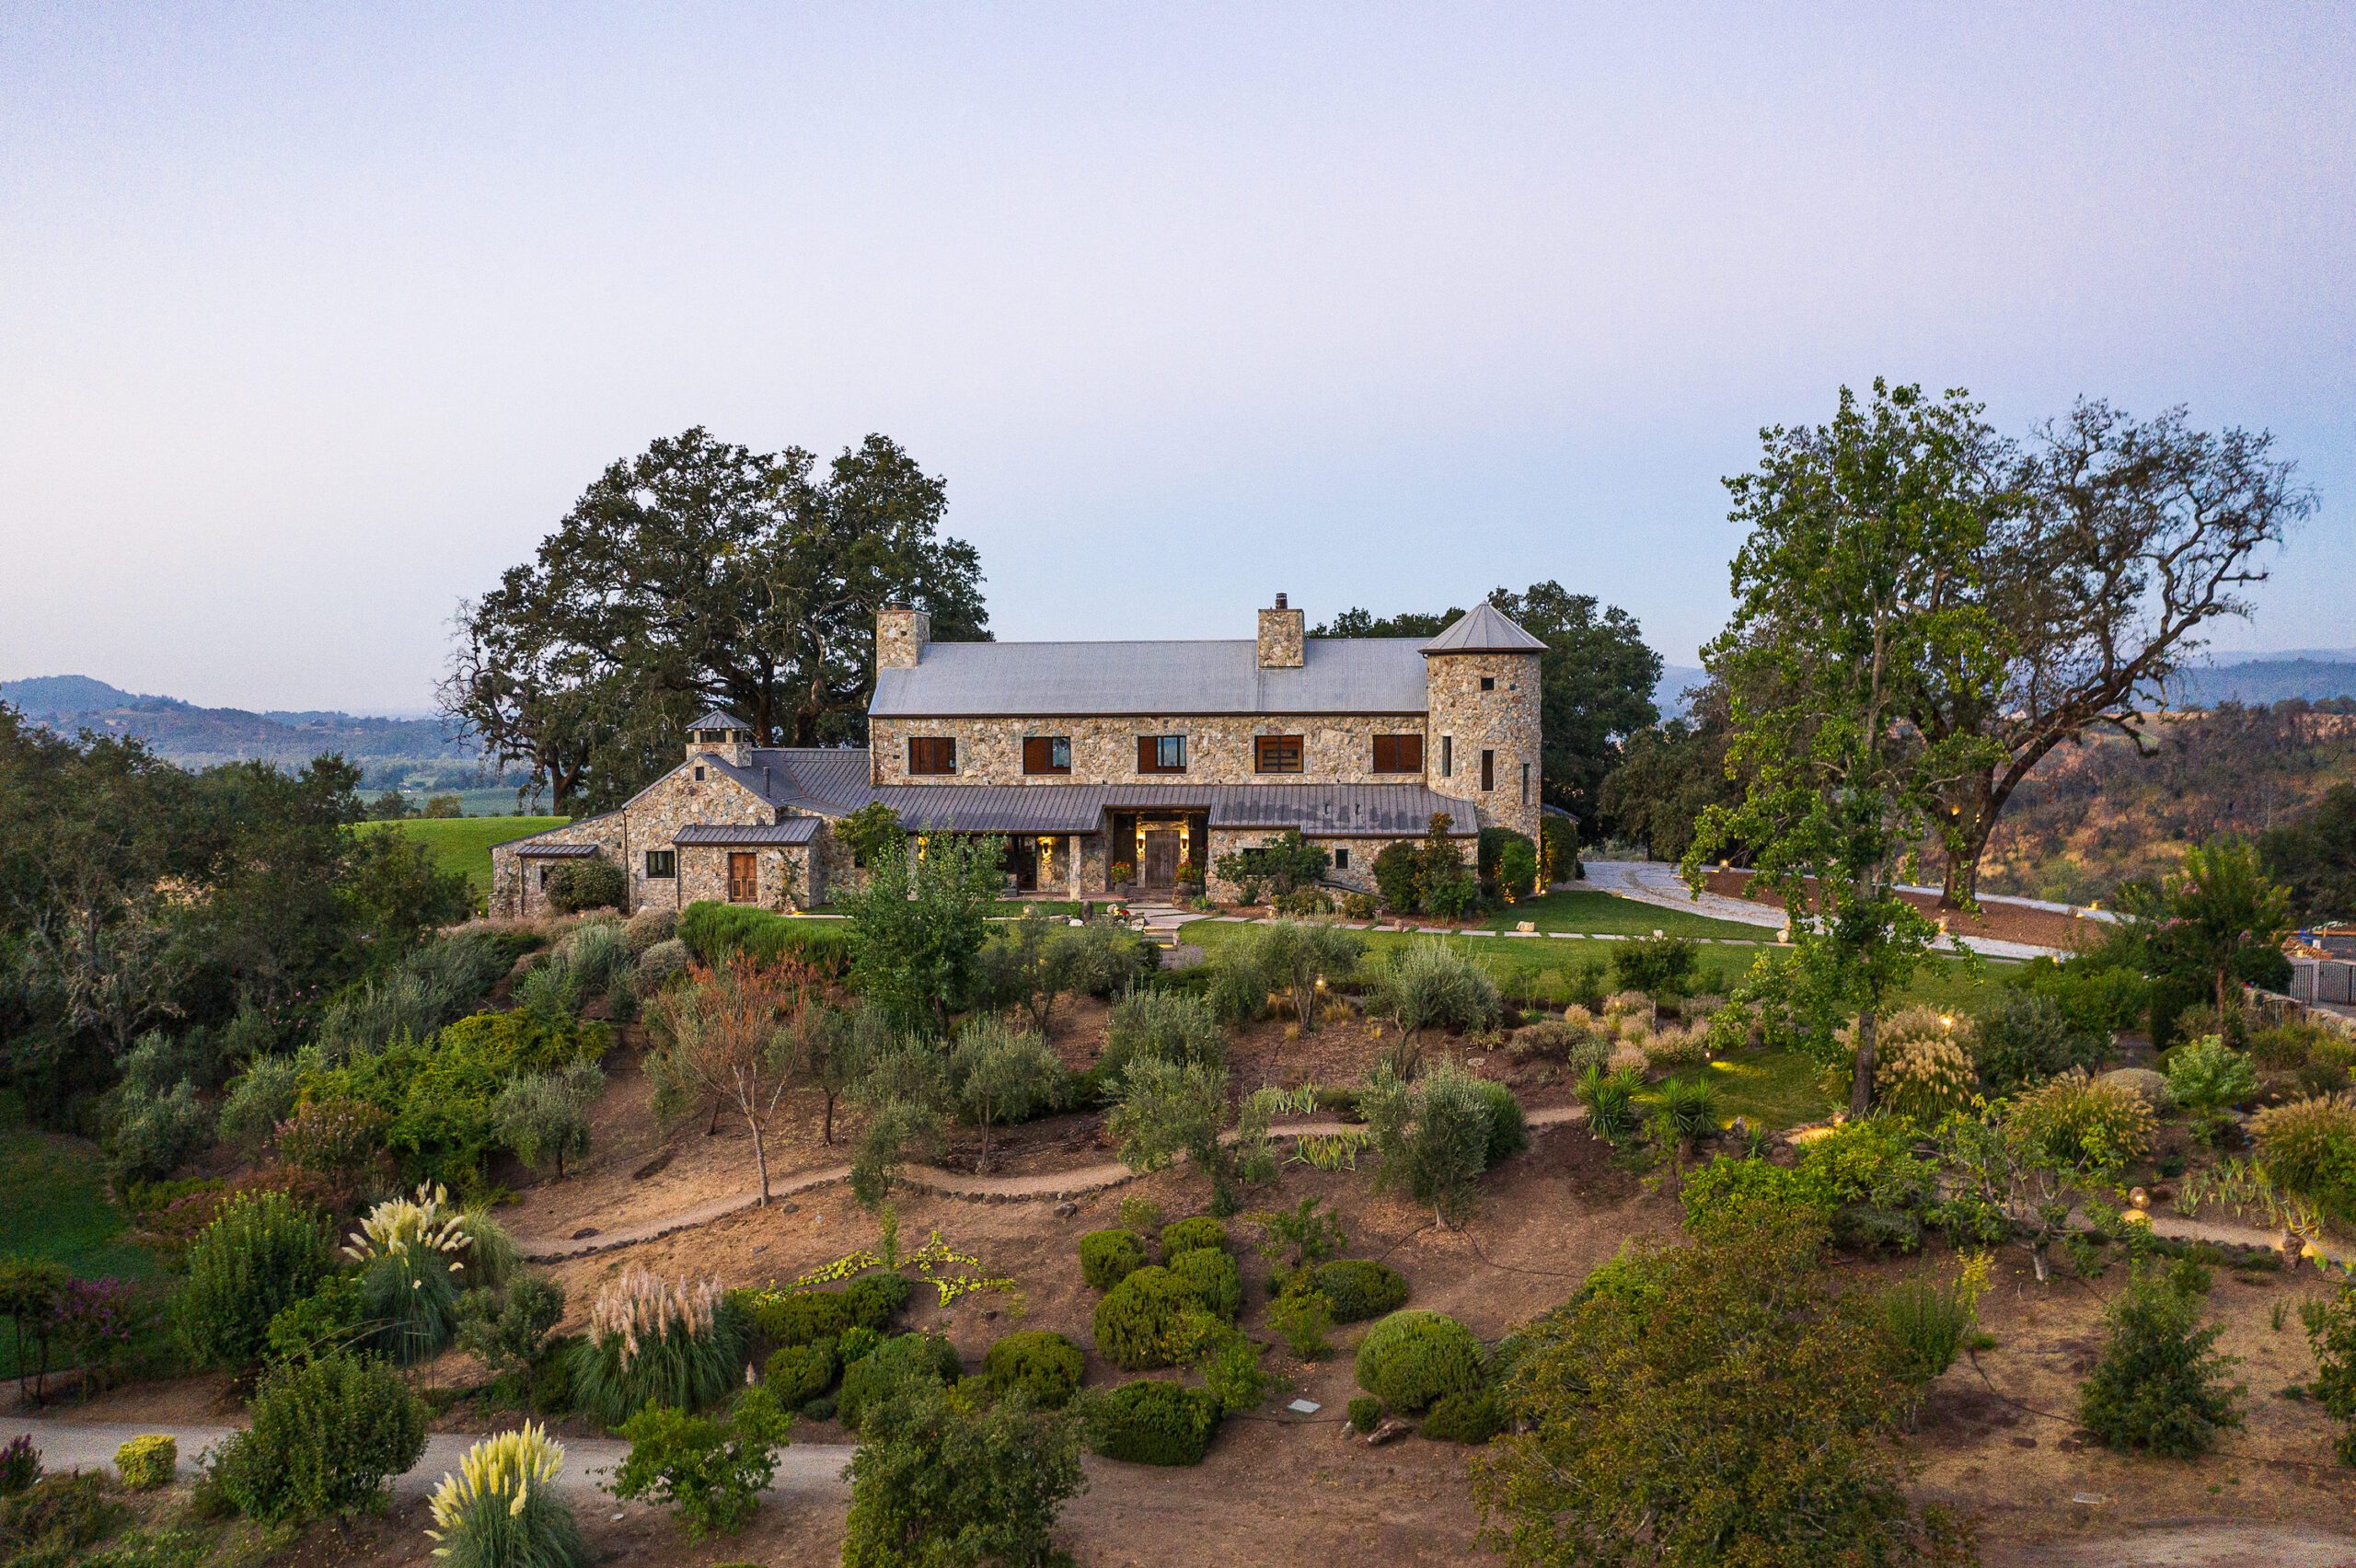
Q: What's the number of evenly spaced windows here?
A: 5